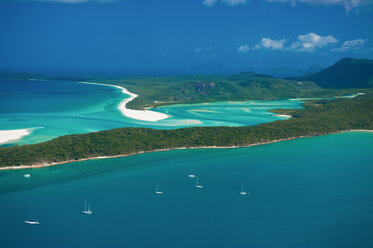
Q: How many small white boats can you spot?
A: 7